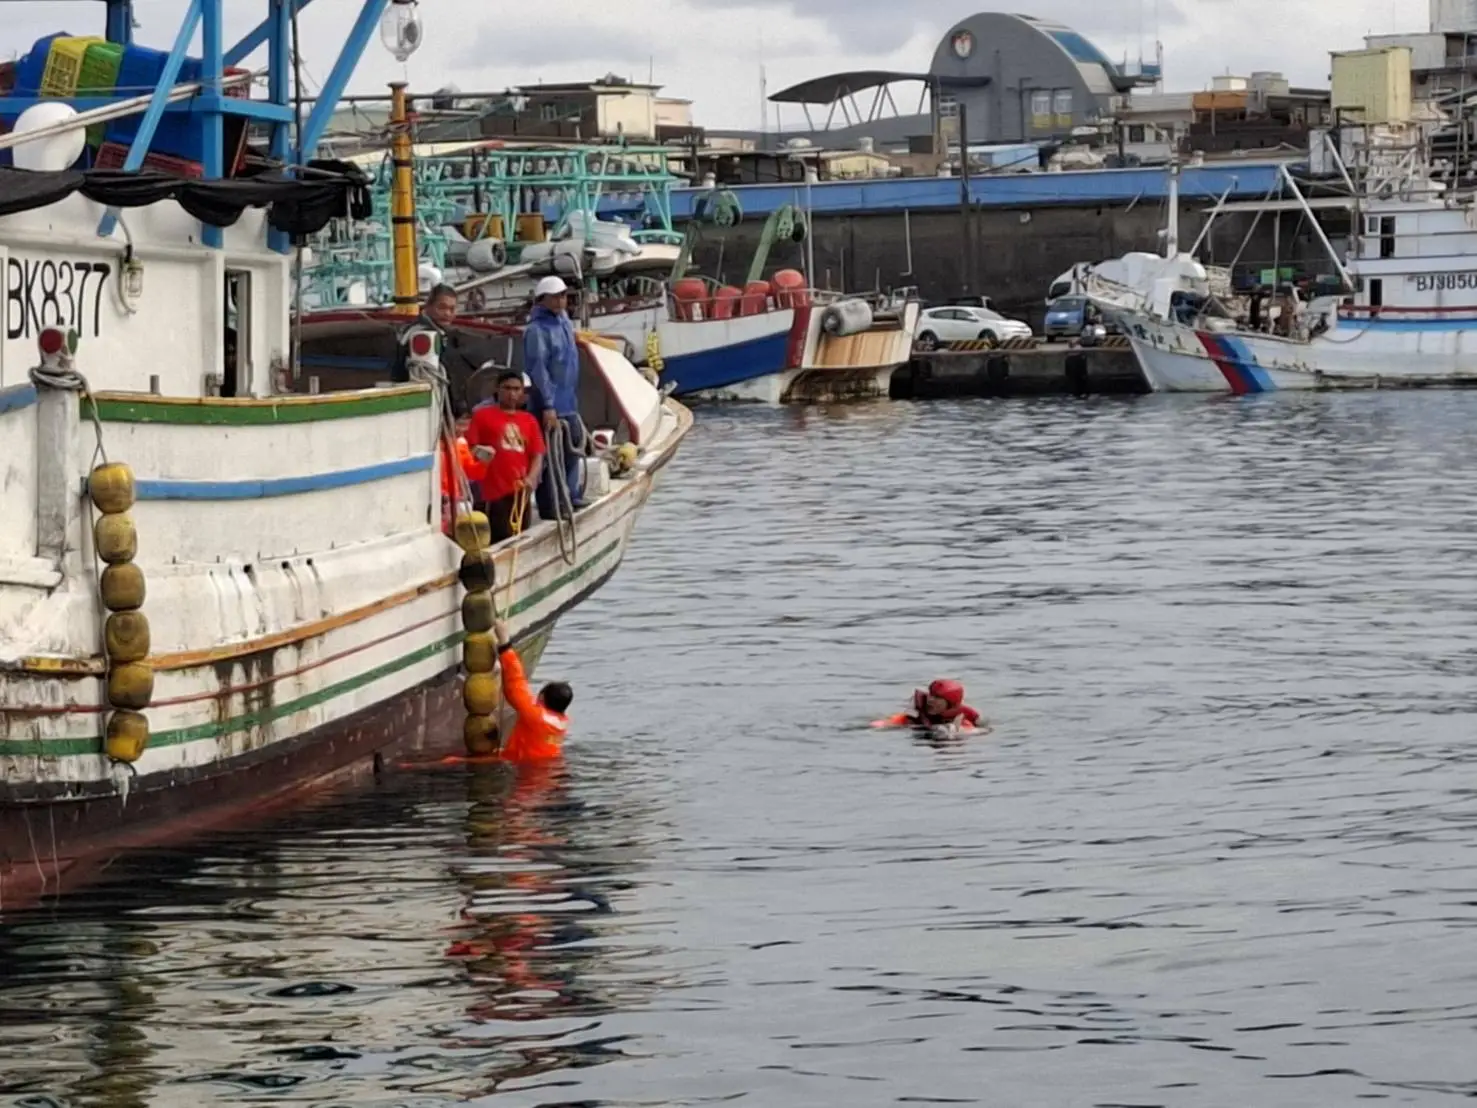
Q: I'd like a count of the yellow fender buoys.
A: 12